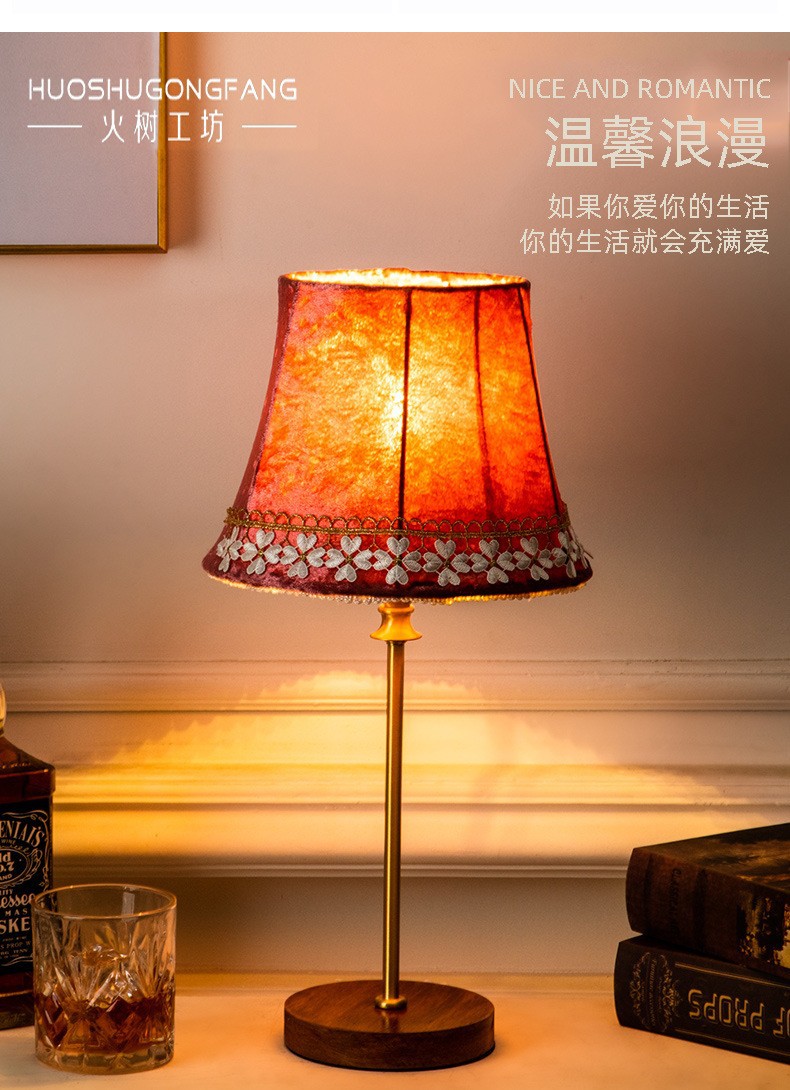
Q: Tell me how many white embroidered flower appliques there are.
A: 9